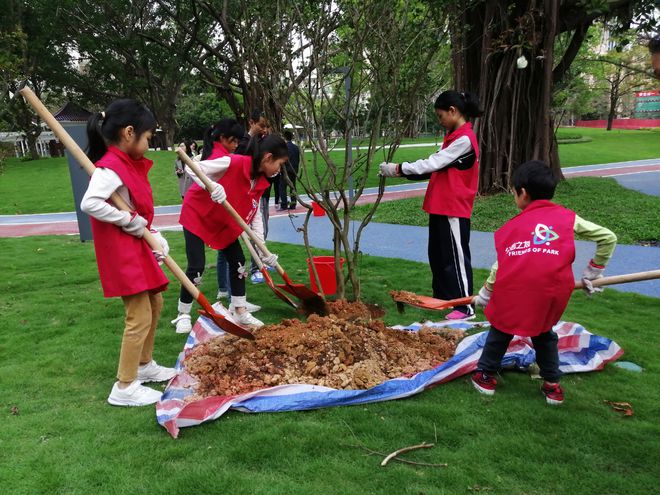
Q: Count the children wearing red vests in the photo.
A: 5